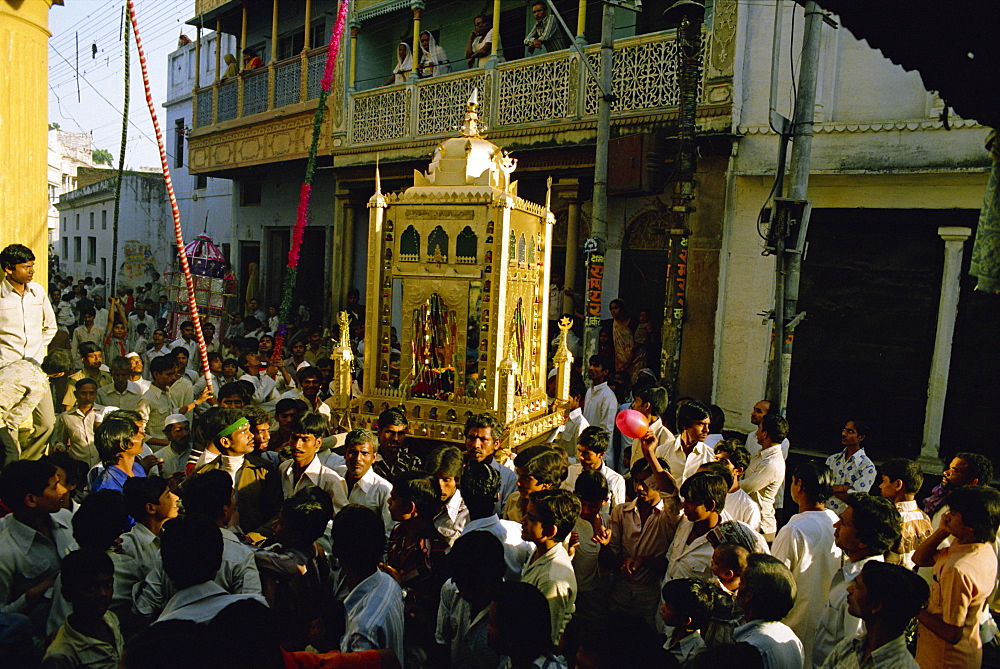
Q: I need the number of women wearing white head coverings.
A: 2